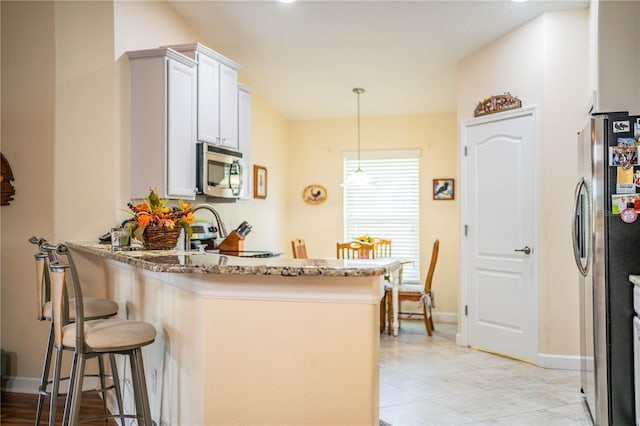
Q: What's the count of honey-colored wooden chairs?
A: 4